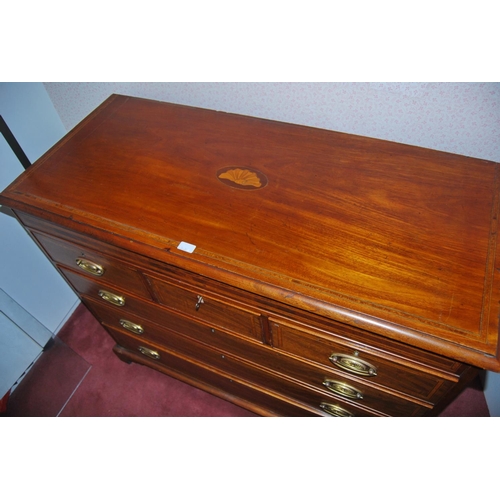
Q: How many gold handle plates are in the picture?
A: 7